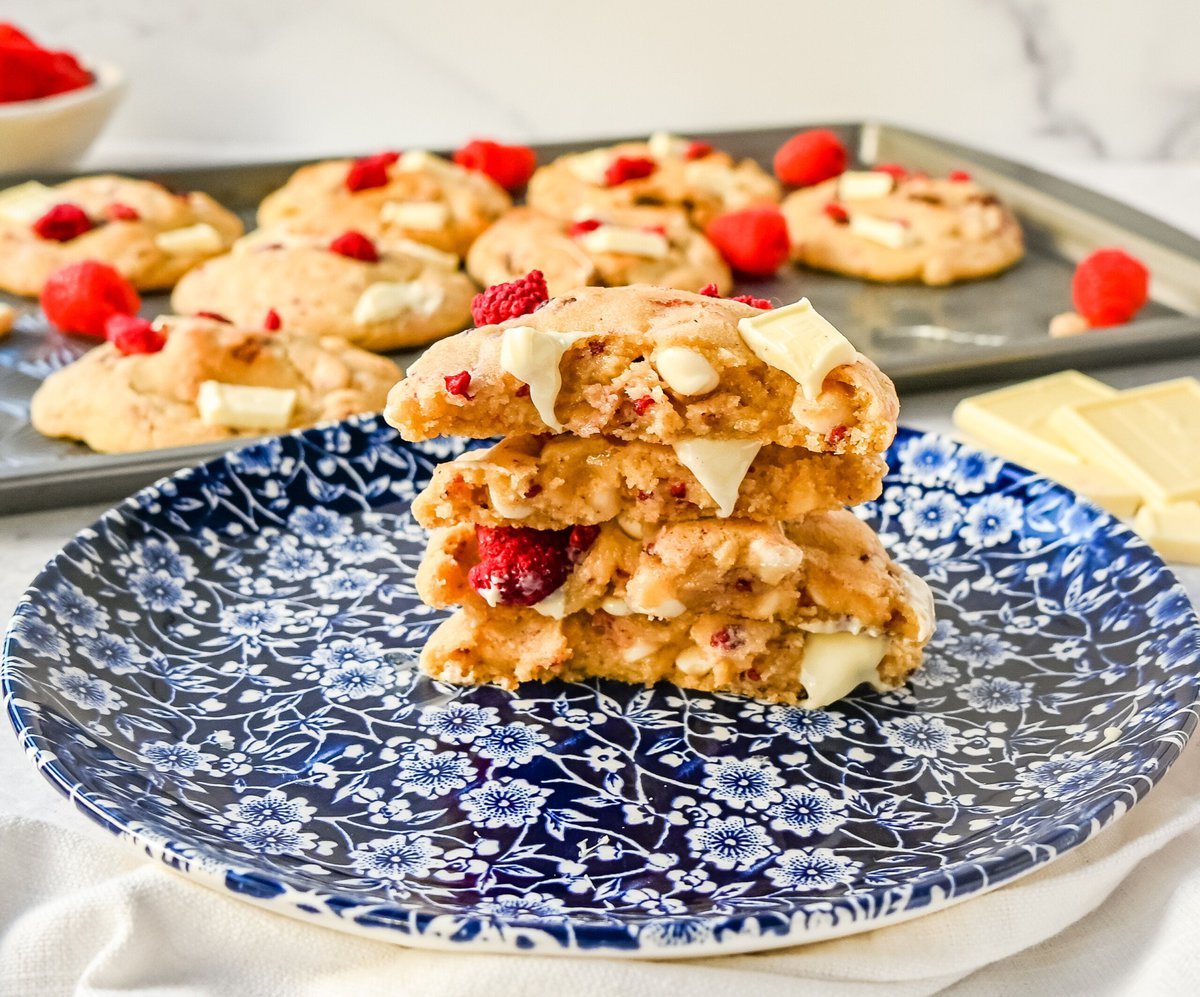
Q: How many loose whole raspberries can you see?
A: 5